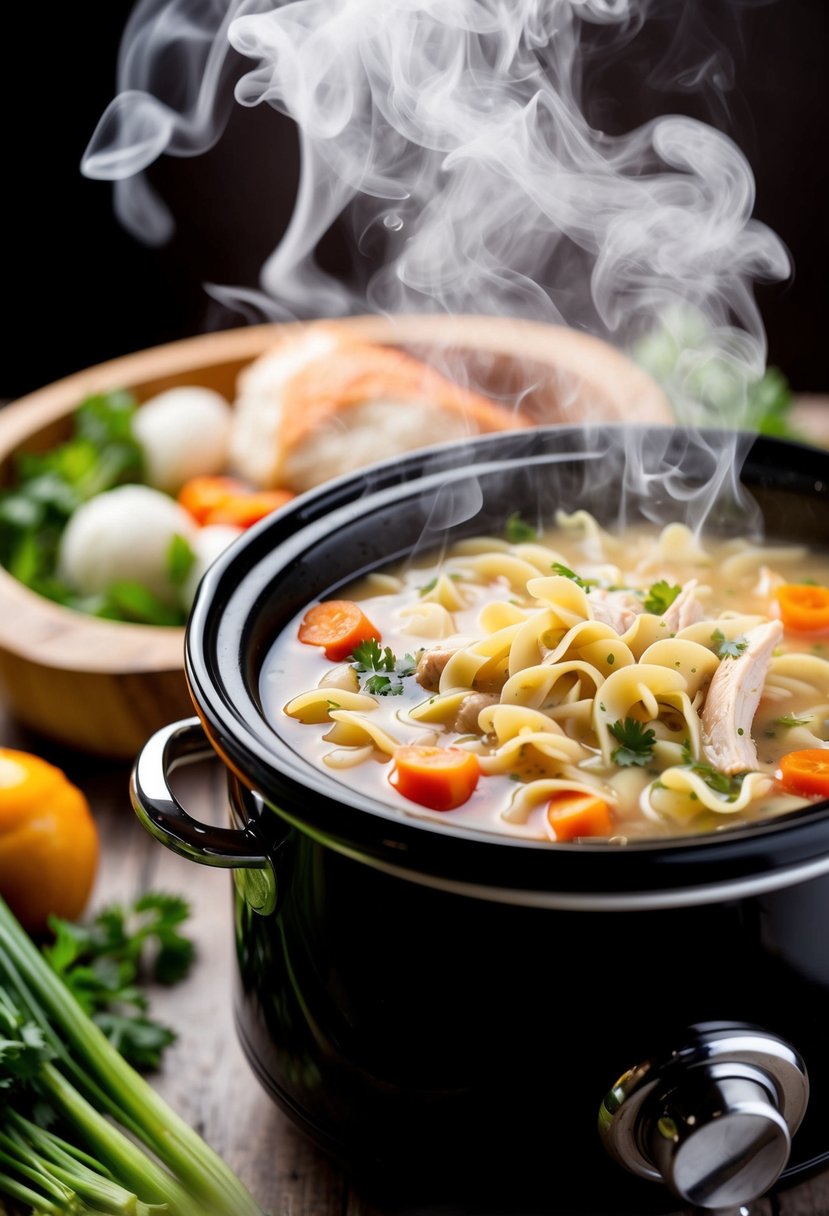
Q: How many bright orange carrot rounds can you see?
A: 5